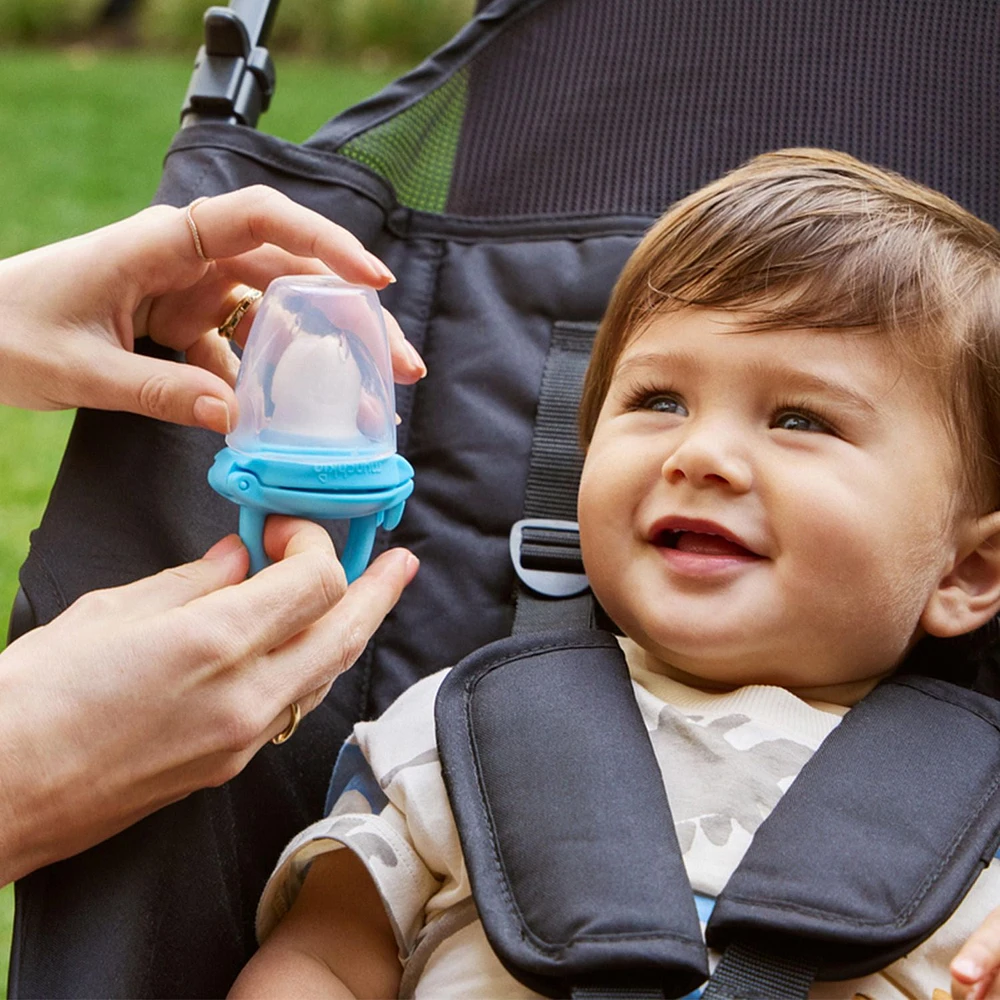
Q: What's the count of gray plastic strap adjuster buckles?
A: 1